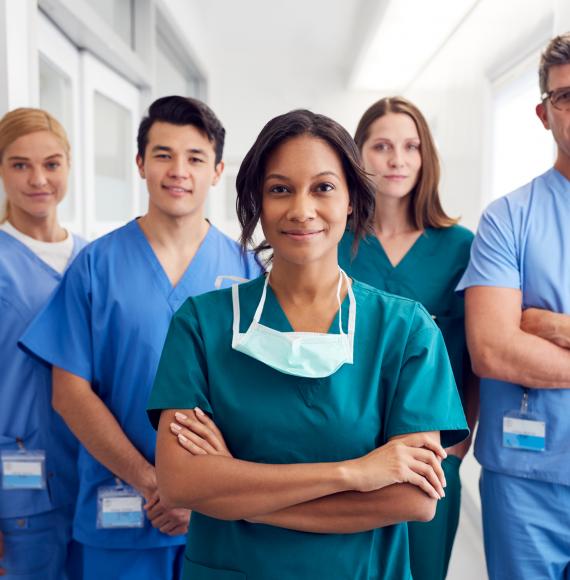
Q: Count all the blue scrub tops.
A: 3